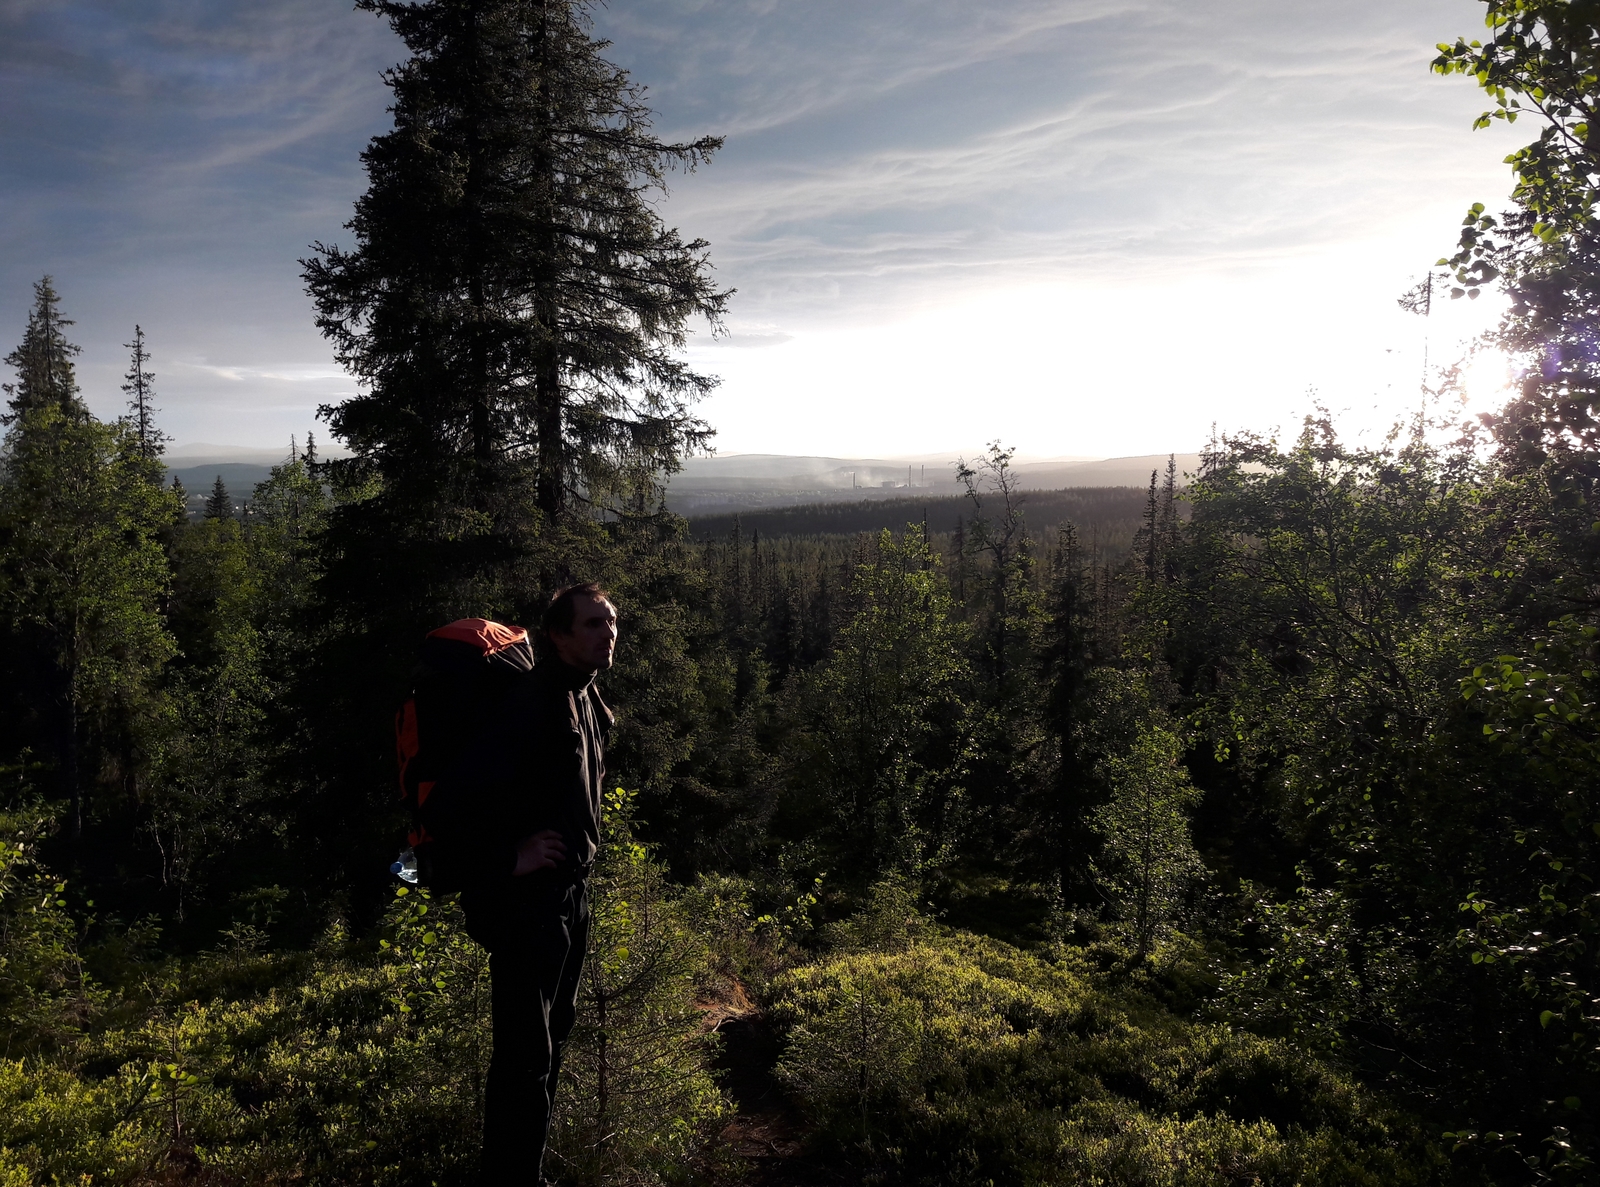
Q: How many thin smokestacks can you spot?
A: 3